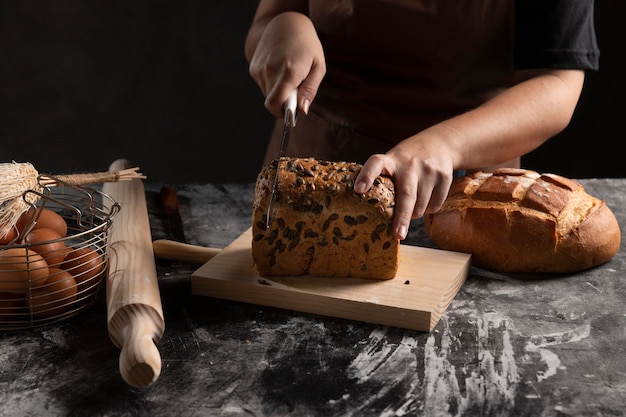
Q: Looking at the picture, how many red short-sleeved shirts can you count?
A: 0